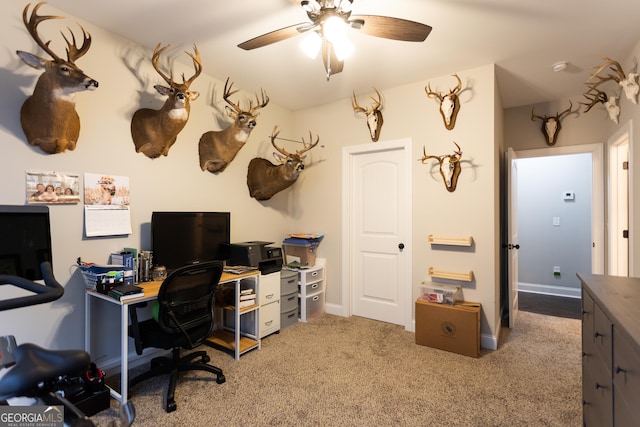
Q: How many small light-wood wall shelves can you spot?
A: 2